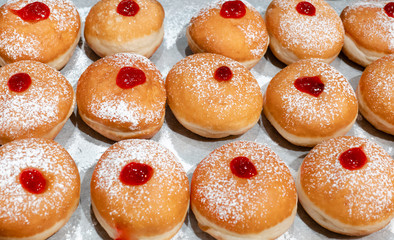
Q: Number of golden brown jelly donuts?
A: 14